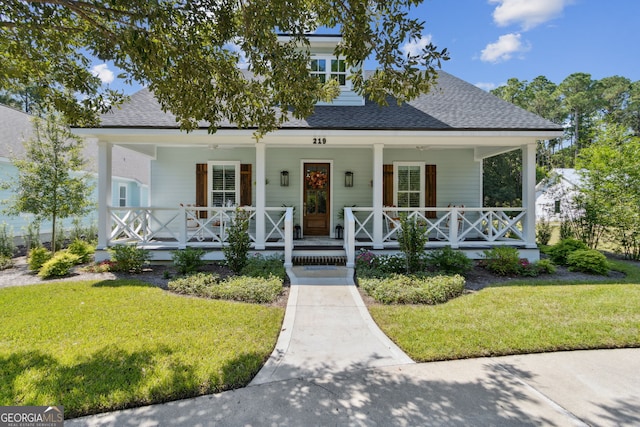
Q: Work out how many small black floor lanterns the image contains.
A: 2